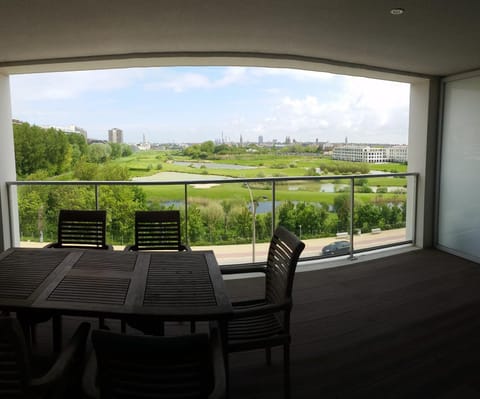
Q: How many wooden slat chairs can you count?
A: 5